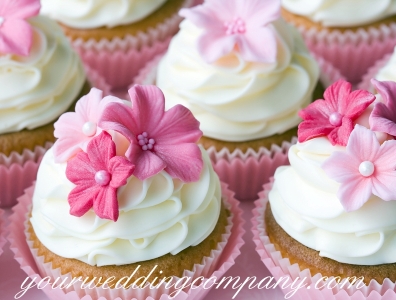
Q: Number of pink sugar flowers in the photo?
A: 8